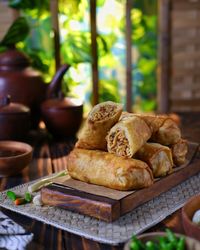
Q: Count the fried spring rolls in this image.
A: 6